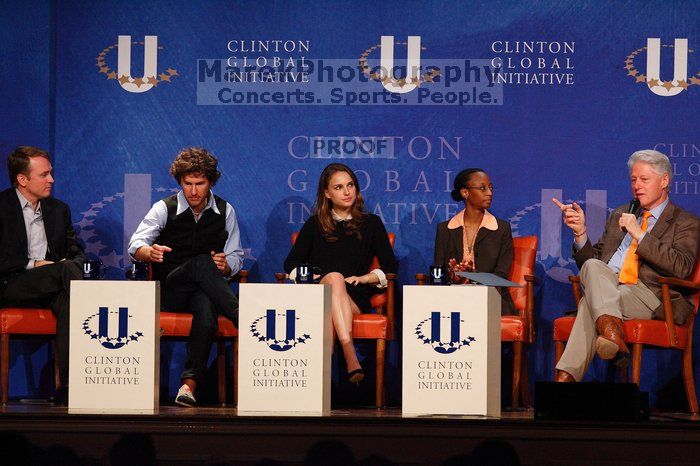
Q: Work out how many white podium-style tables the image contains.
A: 3